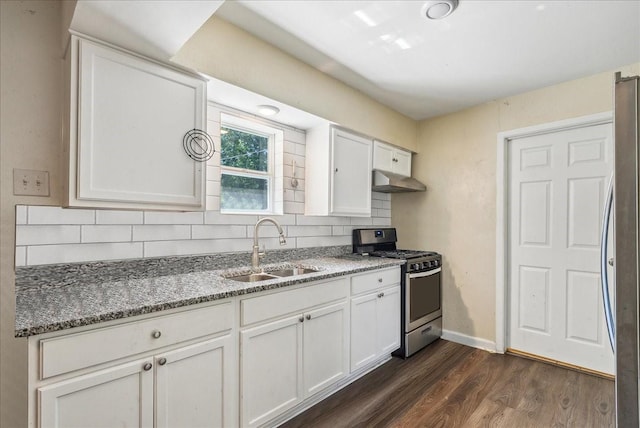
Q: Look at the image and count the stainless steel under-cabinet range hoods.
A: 1